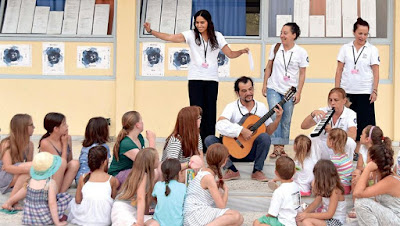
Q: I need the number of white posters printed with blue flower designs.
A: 6